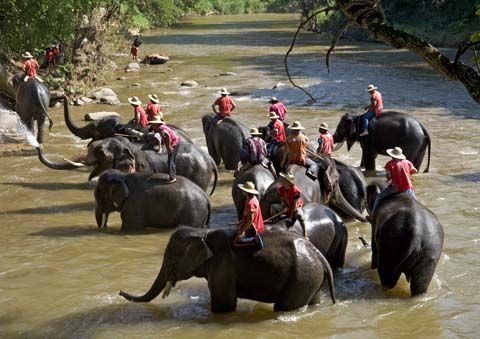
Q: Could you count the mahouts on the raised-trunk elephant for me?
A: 2